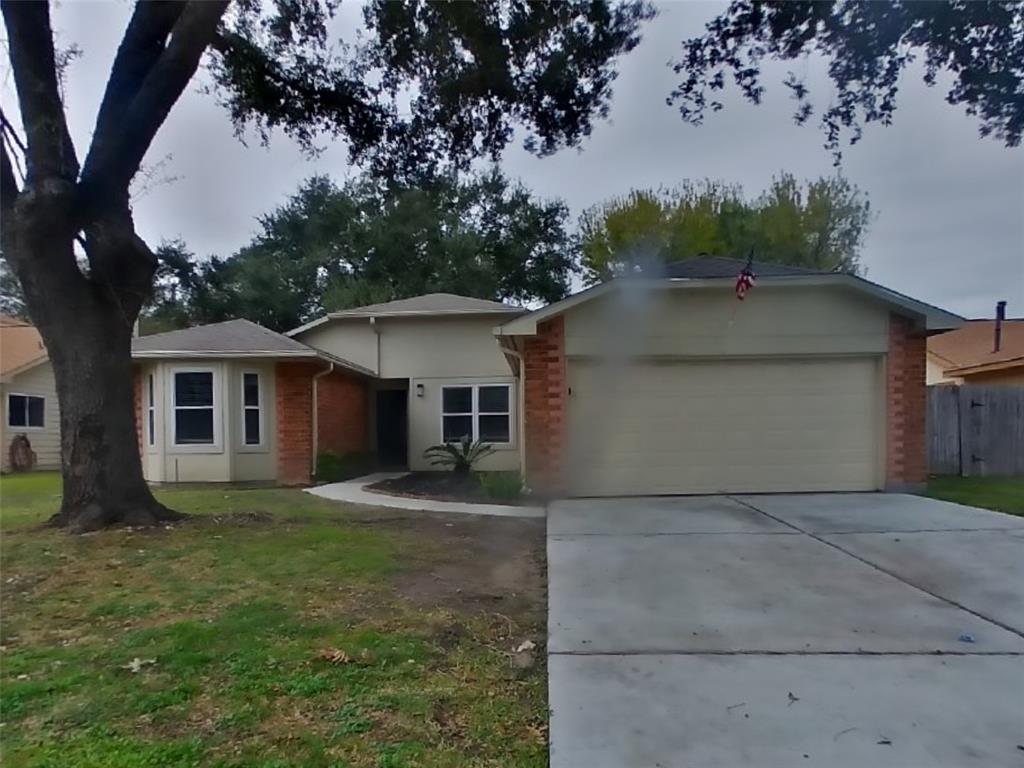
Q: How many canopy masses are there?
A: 4